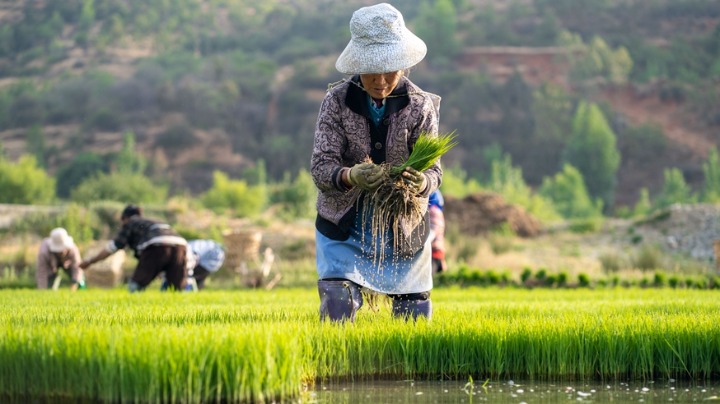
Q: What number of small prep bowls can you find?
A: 0